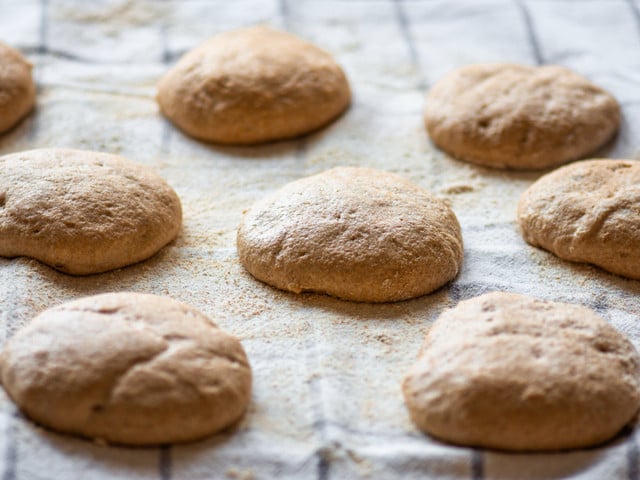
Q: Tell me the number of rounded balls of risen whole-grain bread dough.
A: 8